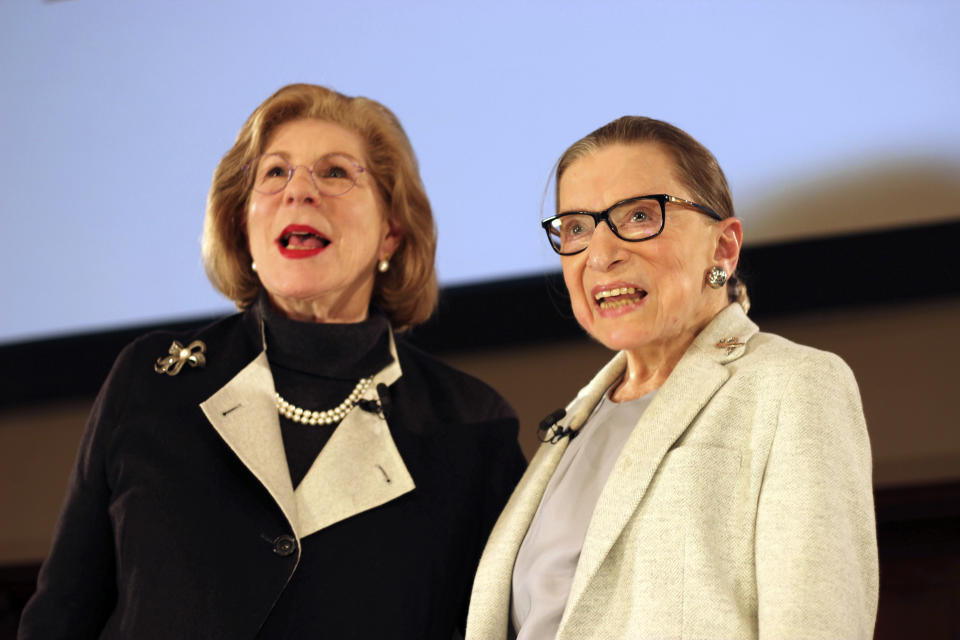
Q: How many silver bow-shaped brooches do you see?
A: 1